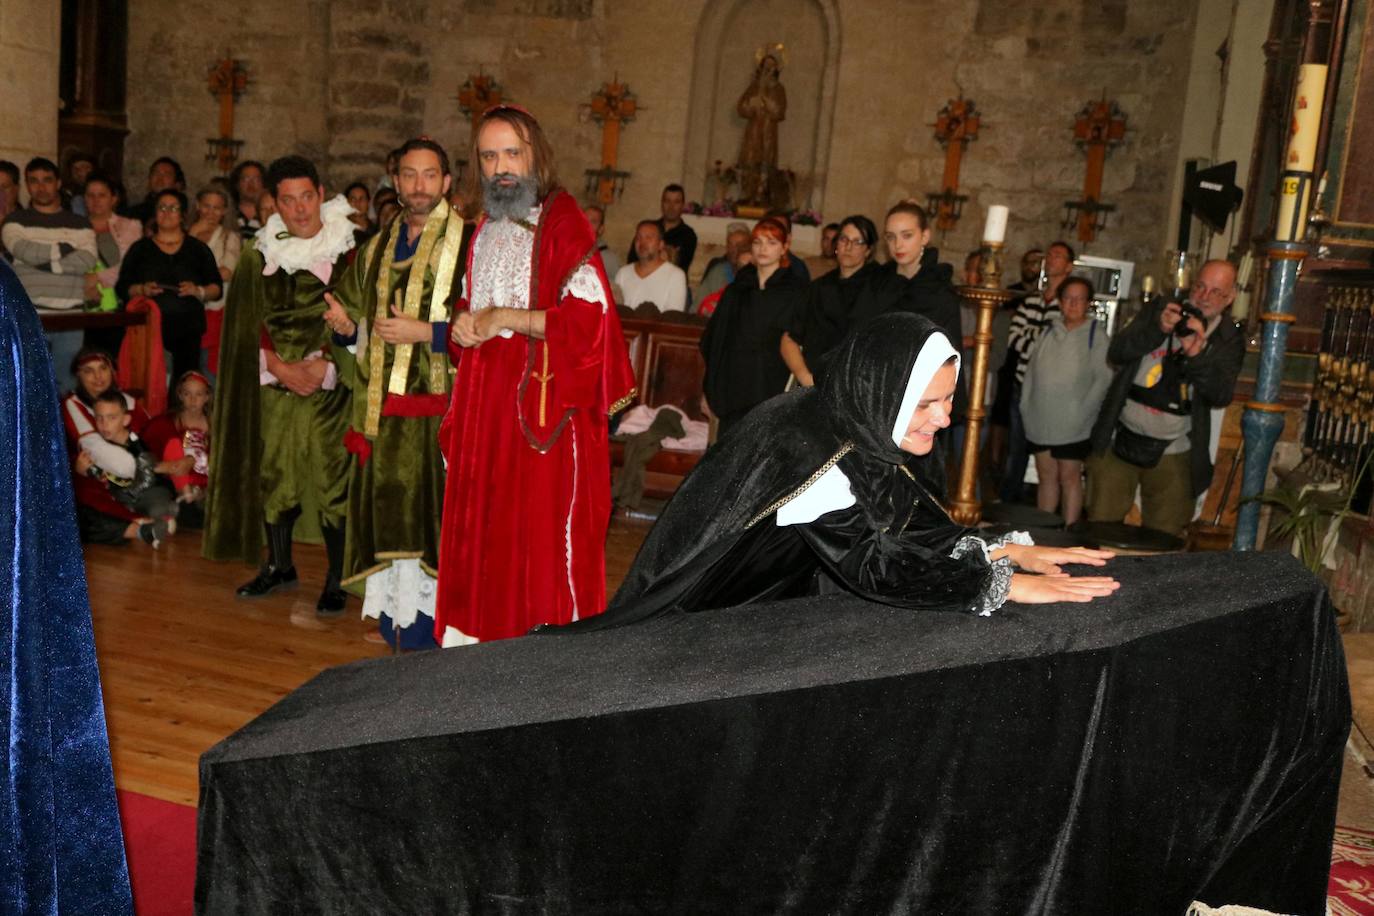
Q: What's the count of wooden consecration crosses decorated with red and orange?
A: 5